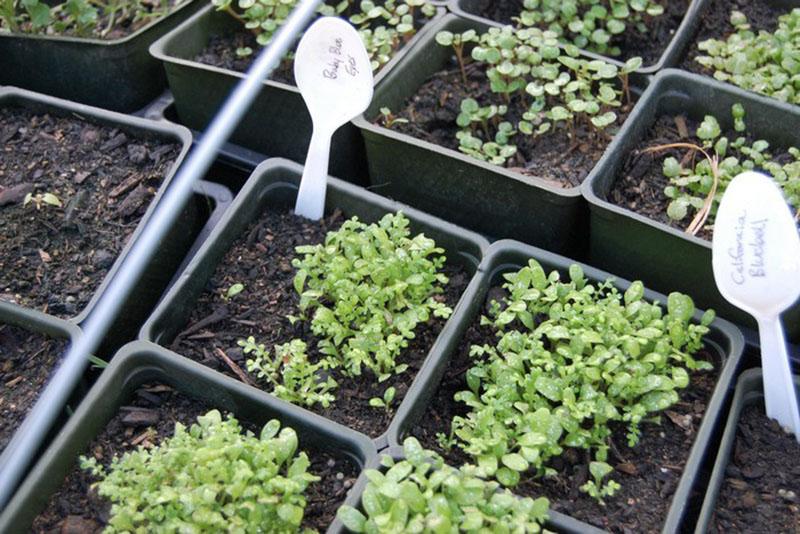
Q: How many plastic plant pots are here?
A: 13